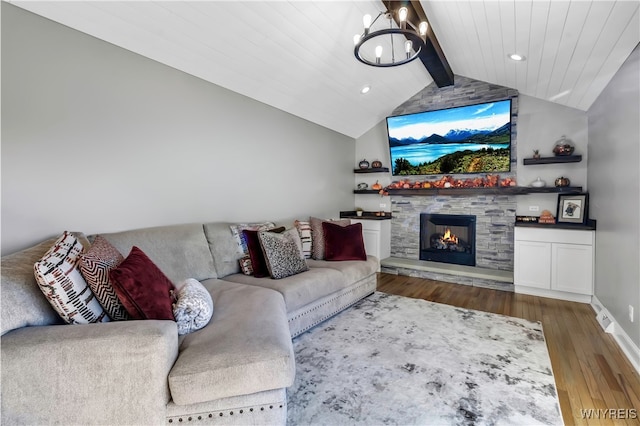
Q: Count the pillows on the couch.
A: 10